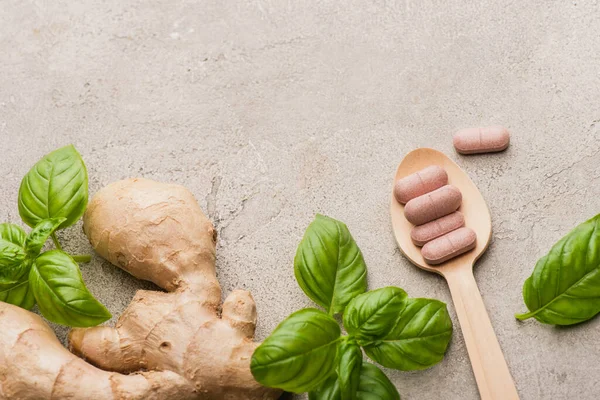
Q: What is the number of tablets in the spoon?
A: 4